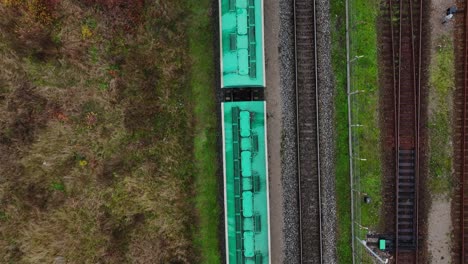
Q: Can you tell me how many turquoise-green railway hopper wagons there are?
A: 2